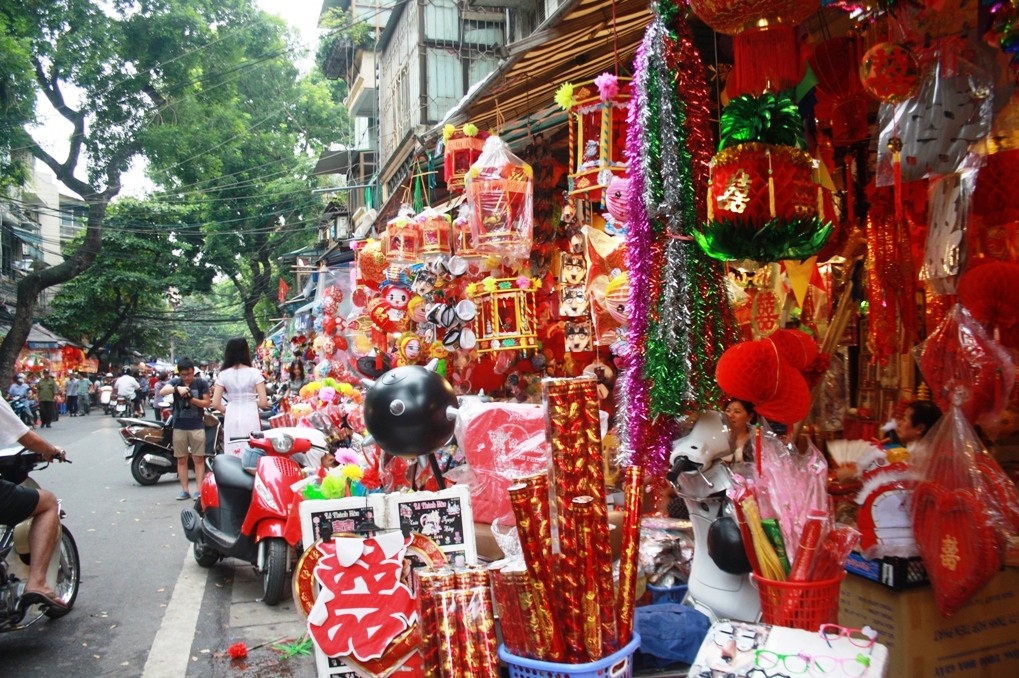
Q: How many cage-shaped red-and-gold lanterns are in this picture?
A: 7